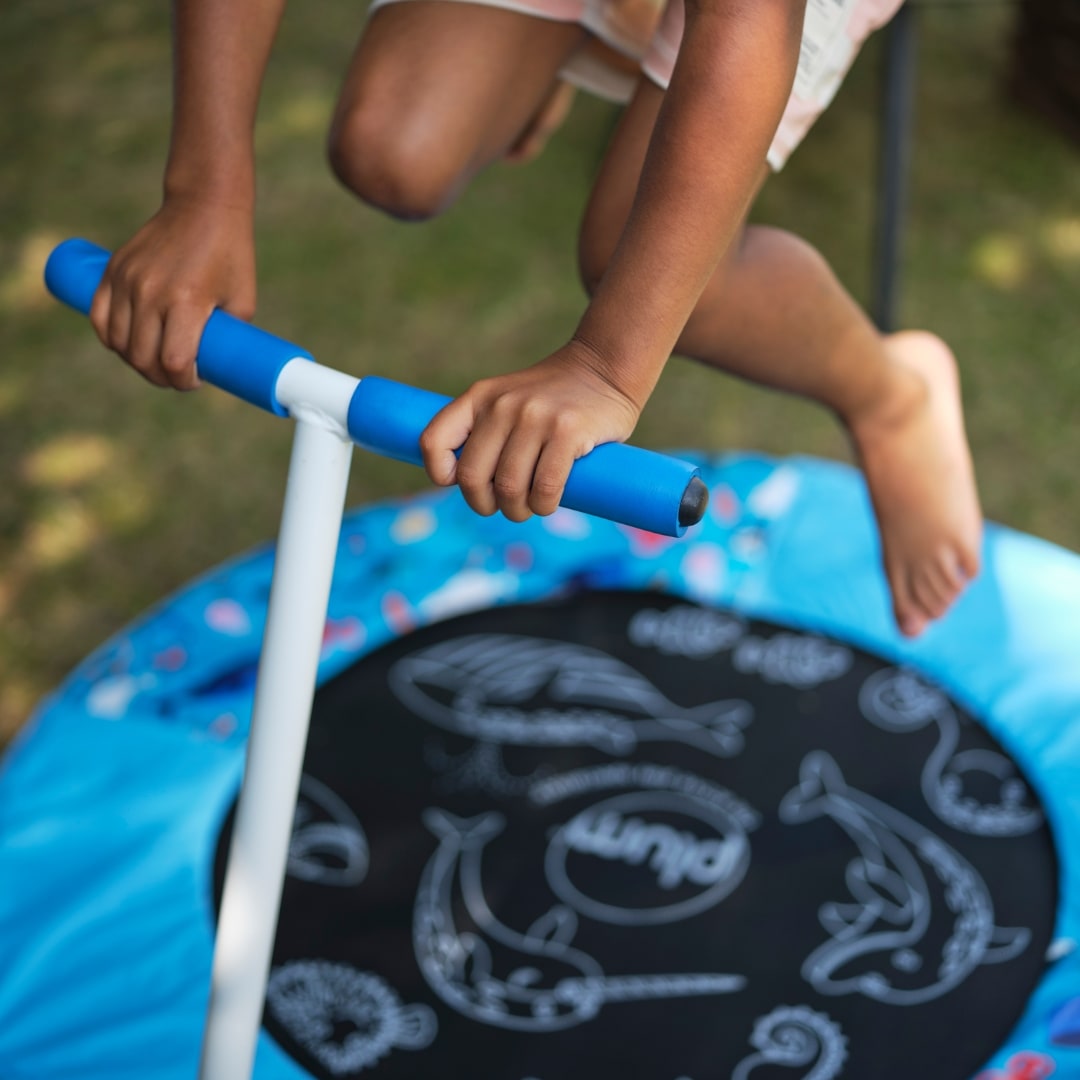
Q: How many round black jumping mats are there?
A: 1